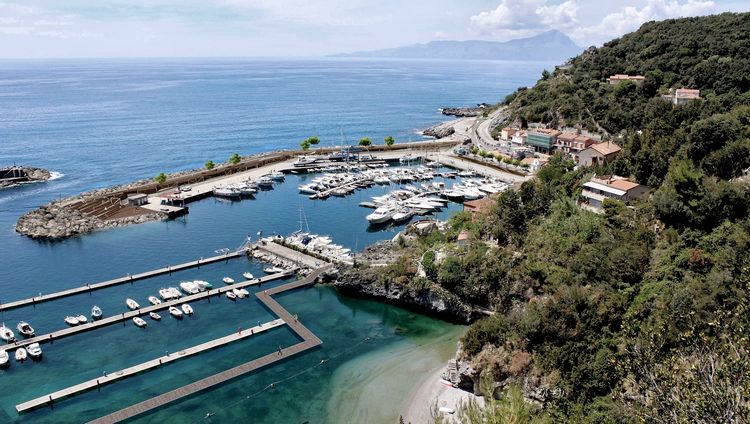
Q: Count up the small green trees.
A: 7